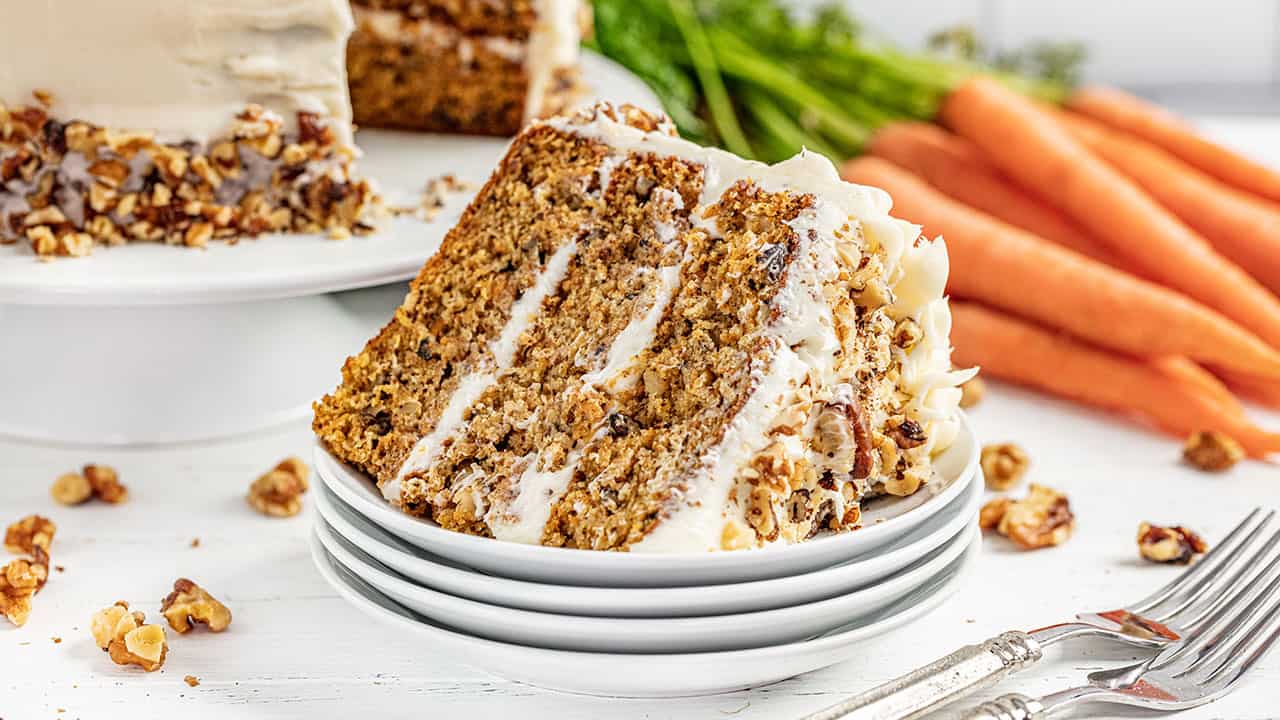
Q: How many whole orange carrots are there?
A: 6